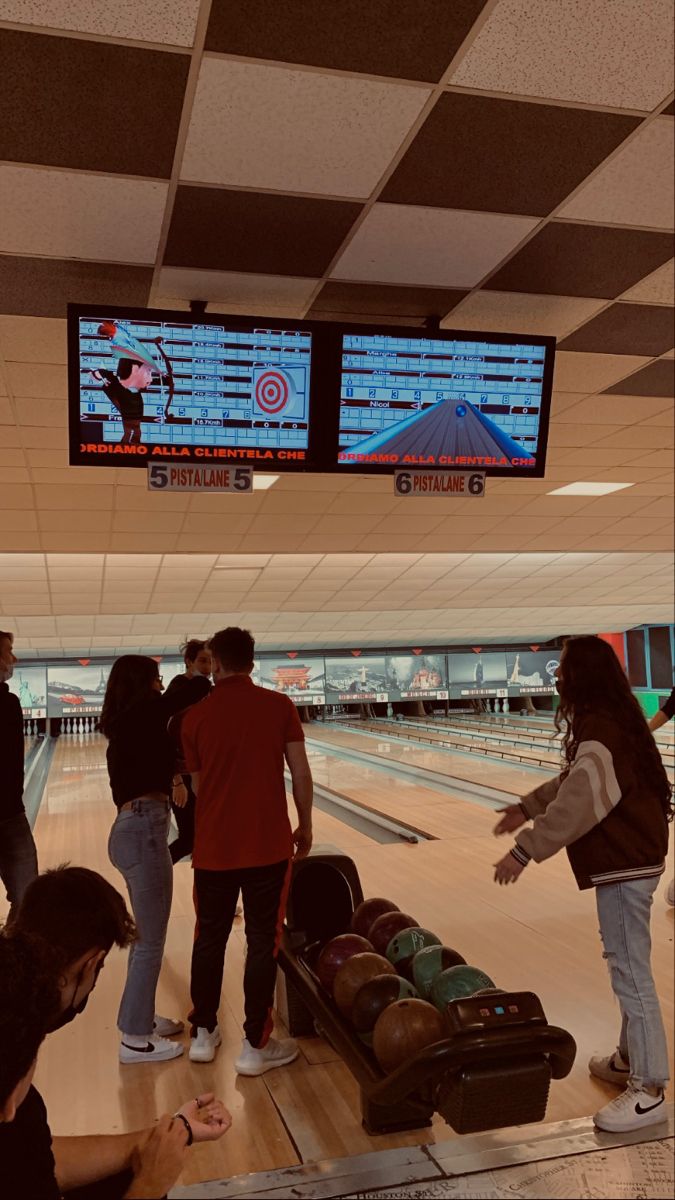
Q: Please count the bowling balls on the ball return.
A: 10